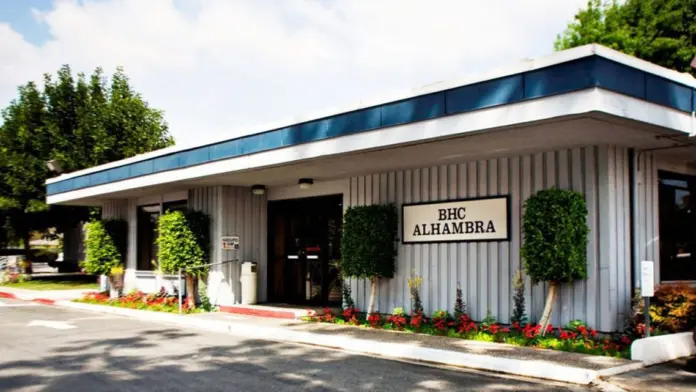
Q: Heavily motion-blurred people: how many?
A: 0